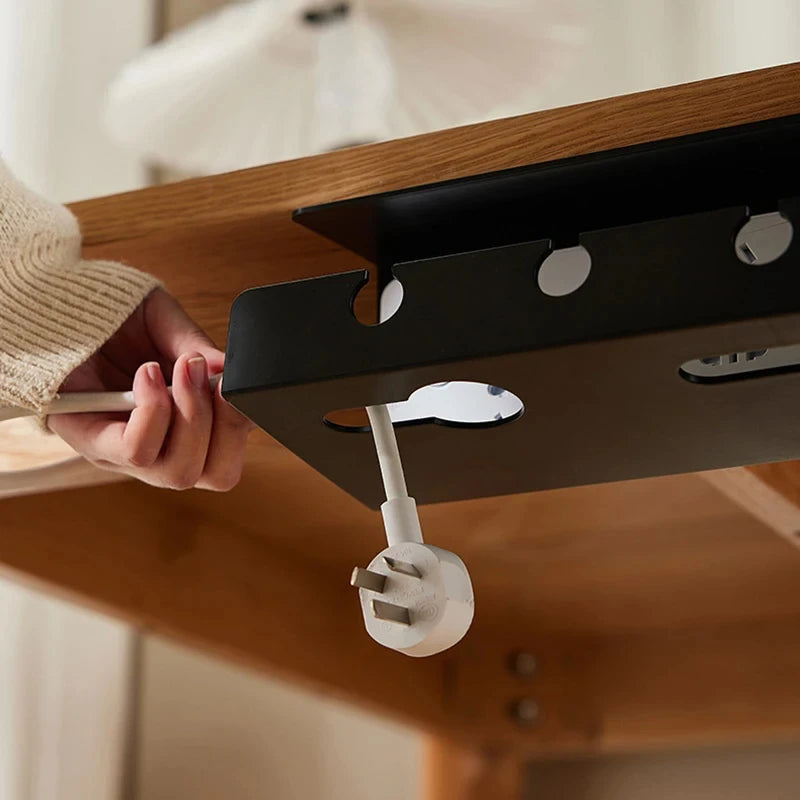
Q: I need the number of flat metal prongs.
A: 3